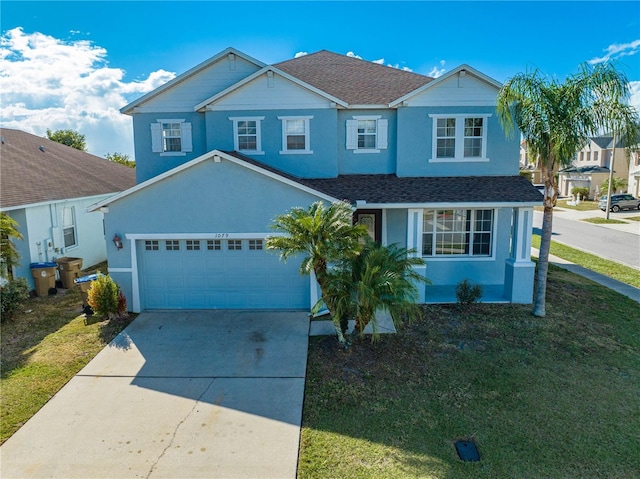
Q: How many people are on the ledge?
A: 0